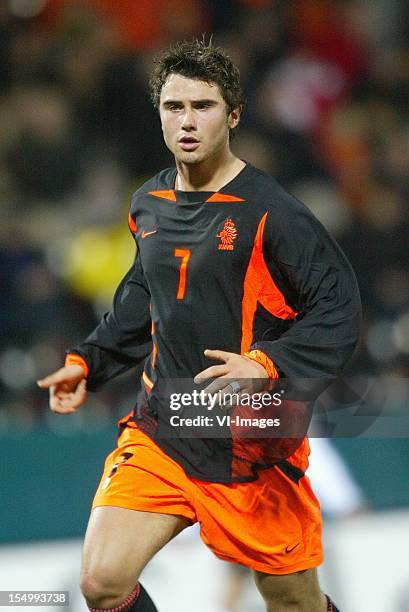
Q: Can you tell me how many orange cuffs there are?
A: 2